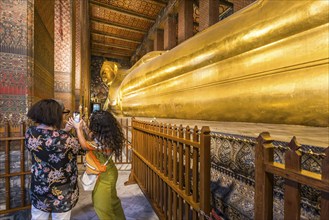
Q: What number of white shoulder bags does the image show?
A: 1